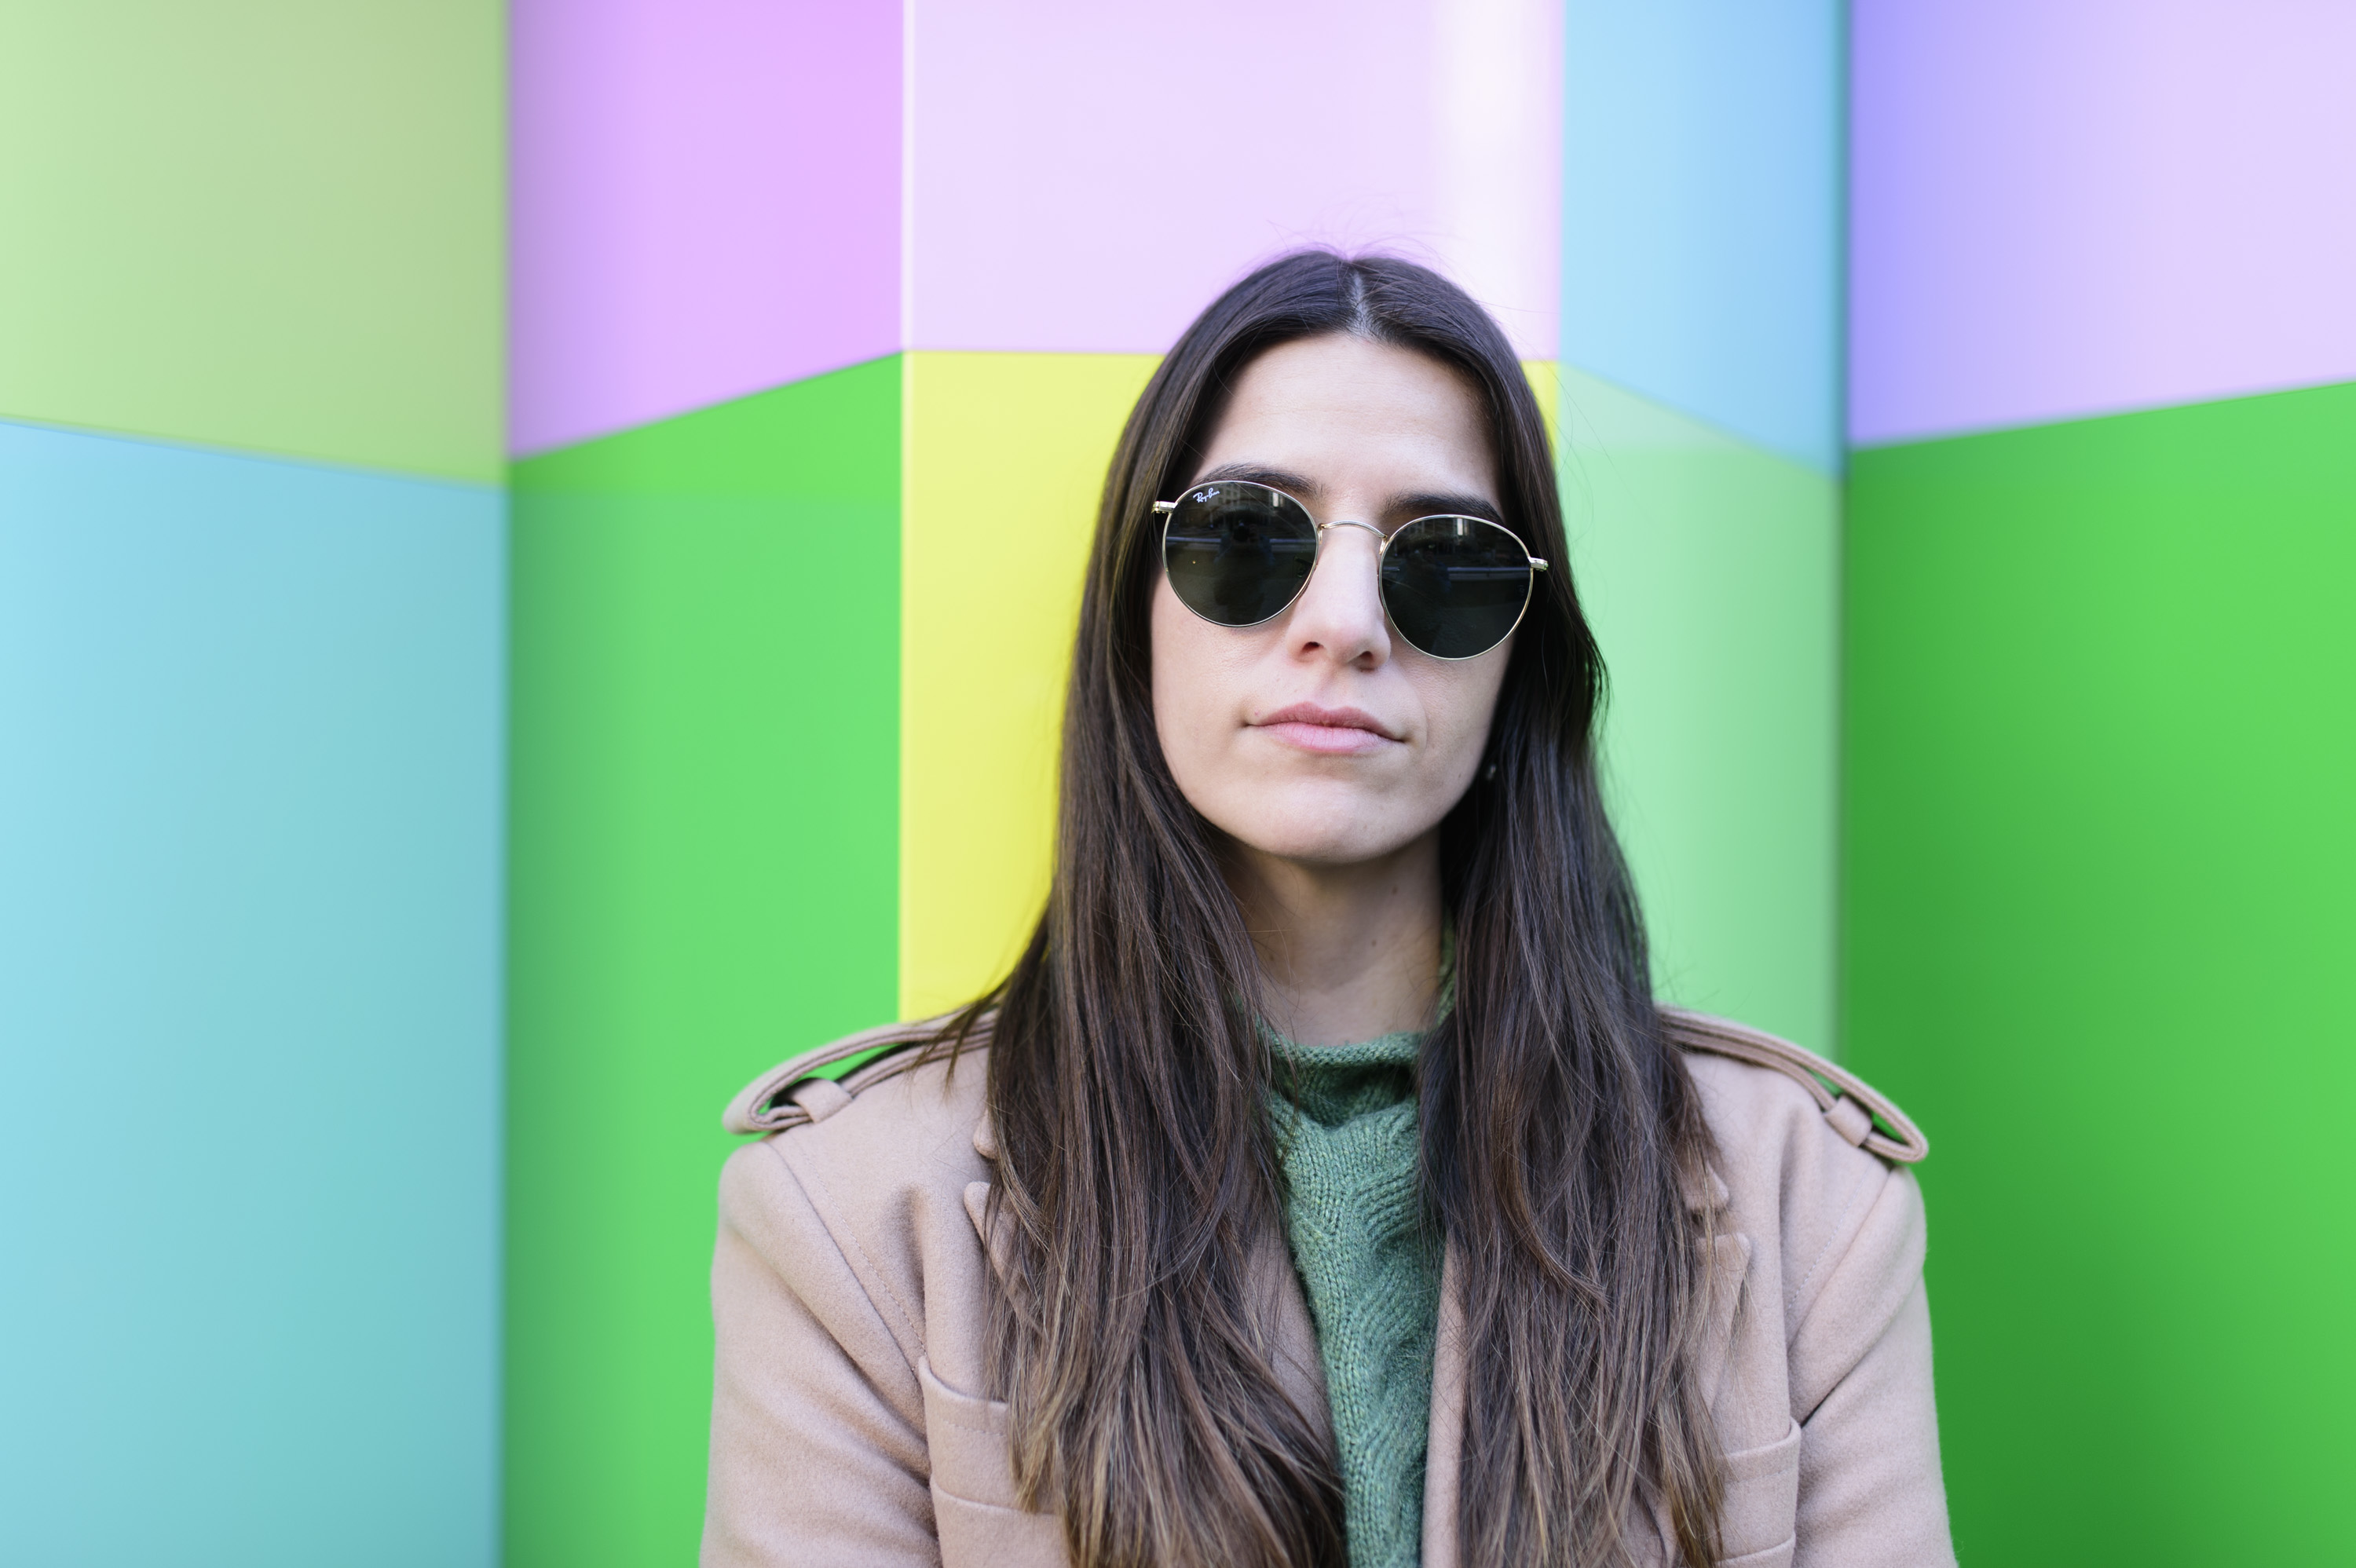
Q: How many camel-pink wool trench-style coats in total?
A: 1